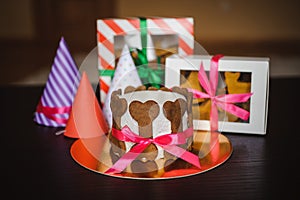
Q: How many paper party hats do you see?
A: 3